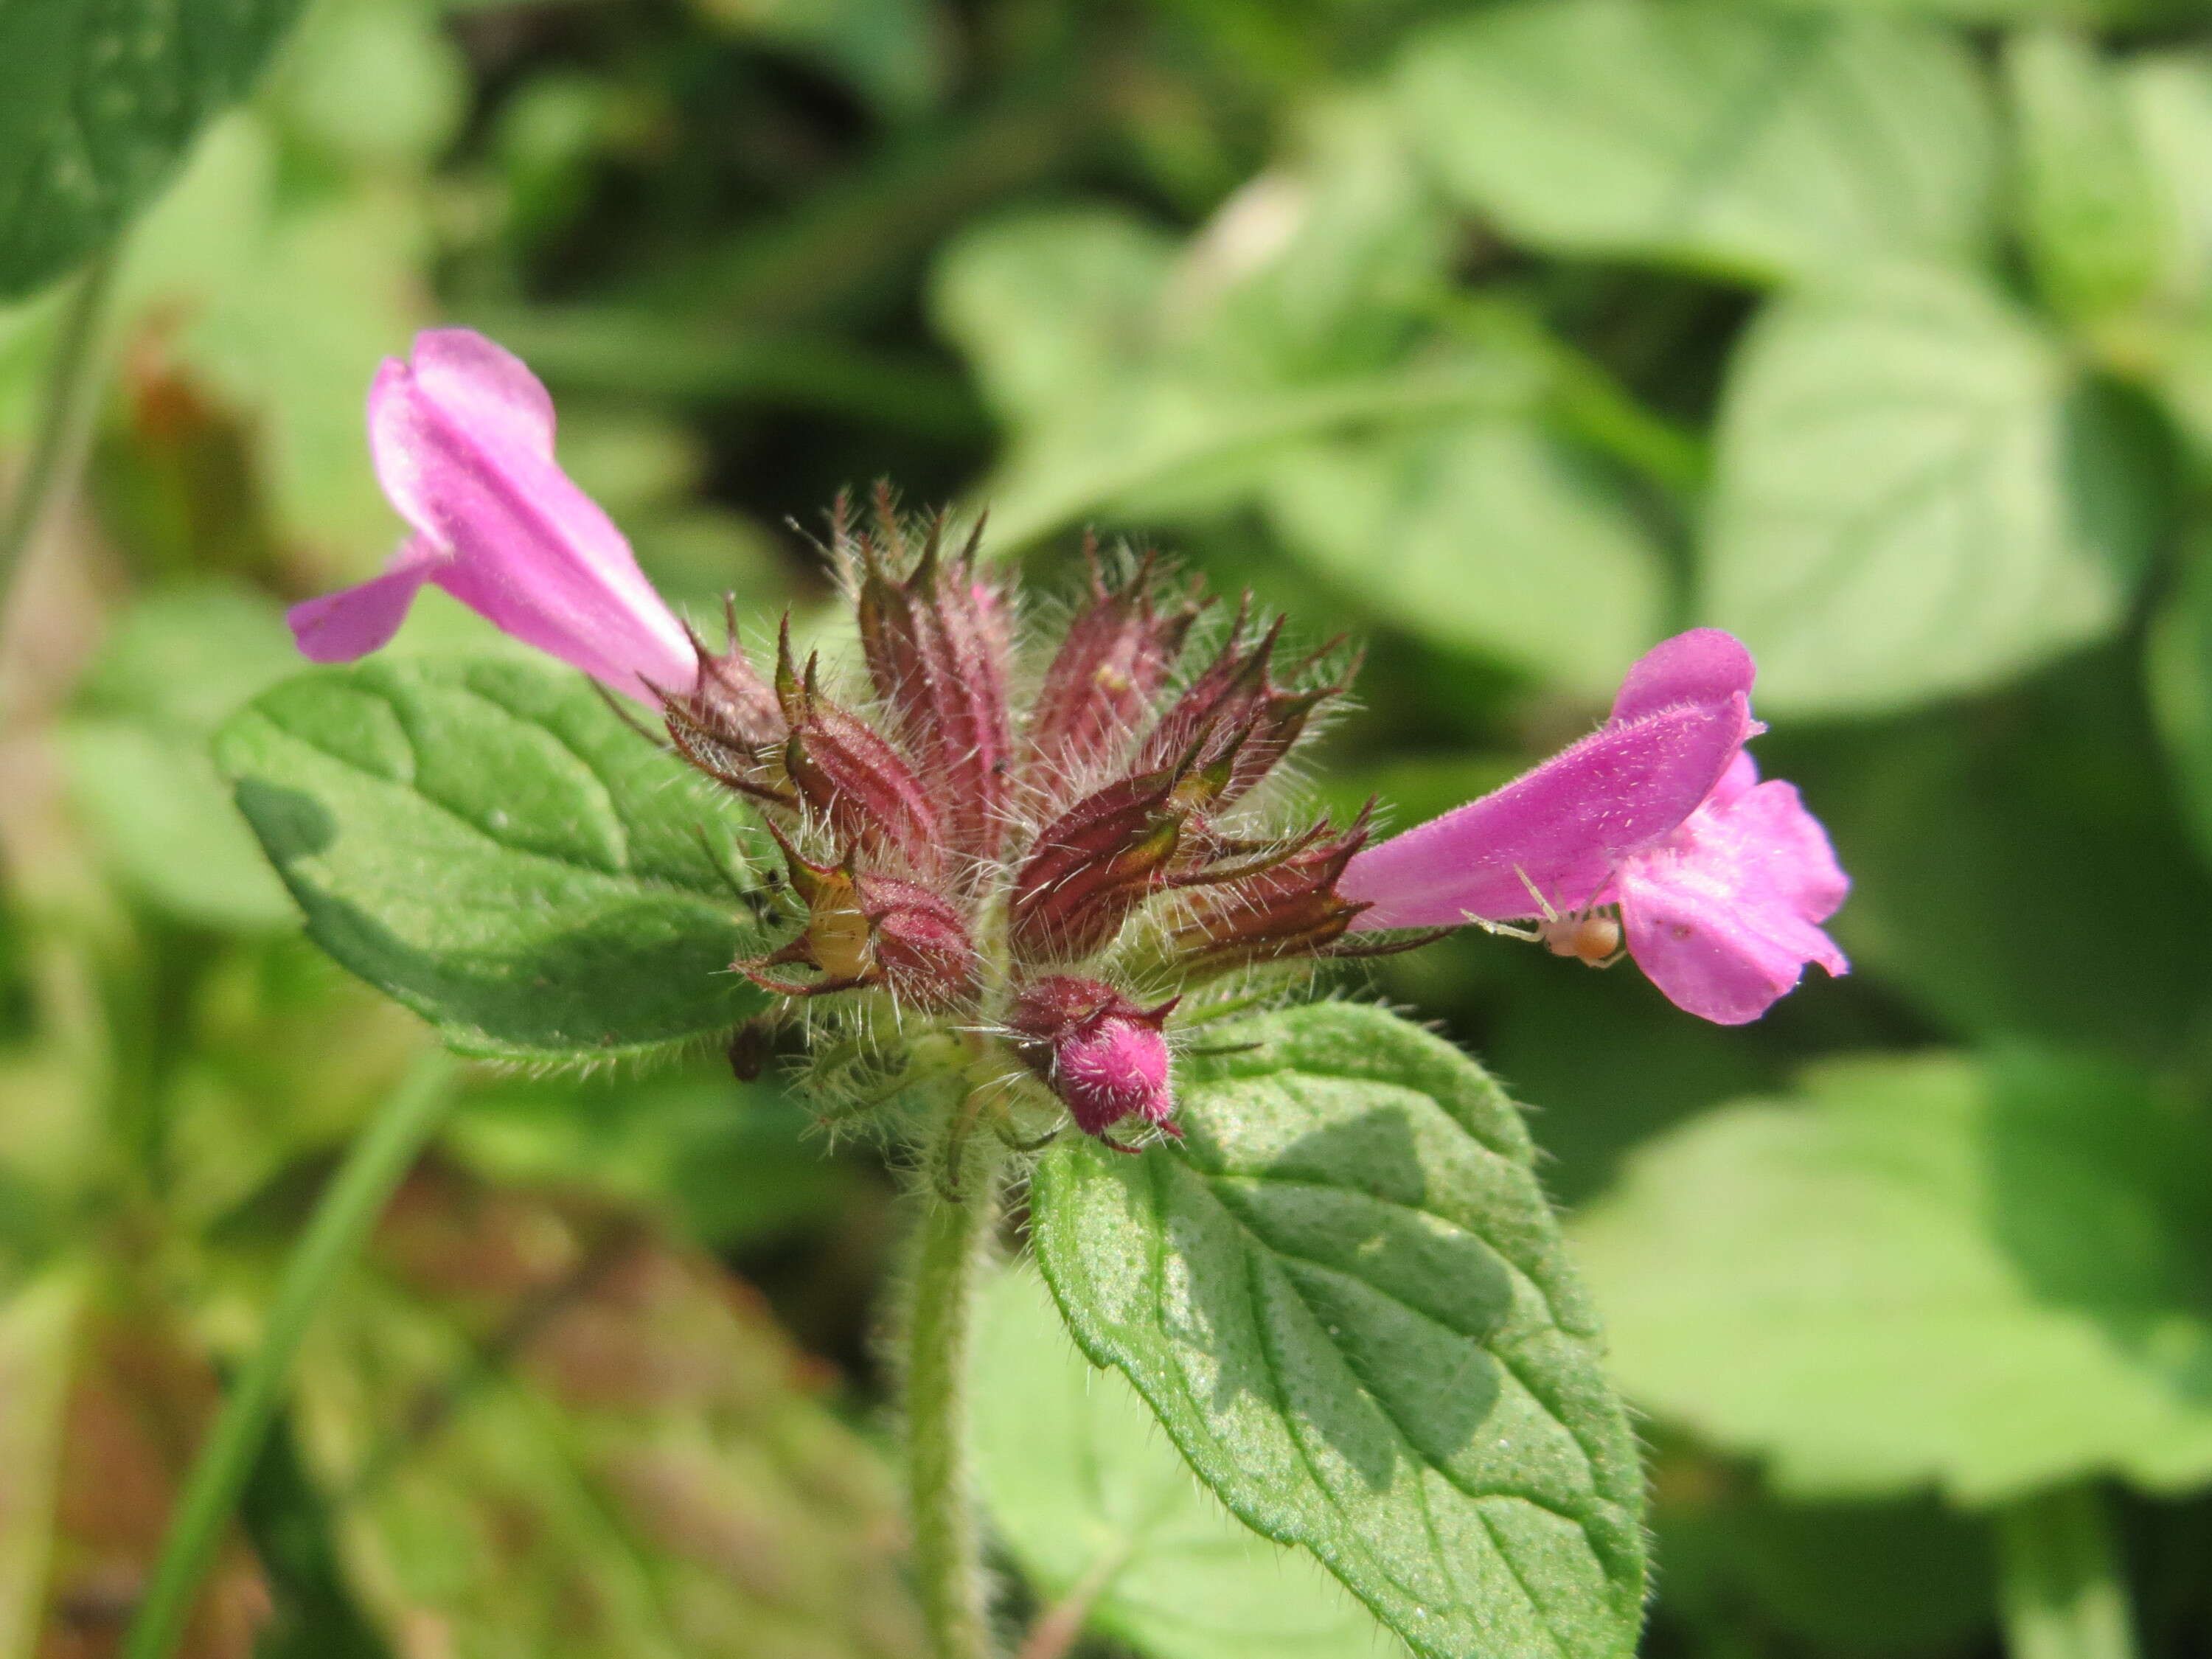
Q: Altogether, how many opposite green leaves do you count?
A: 2